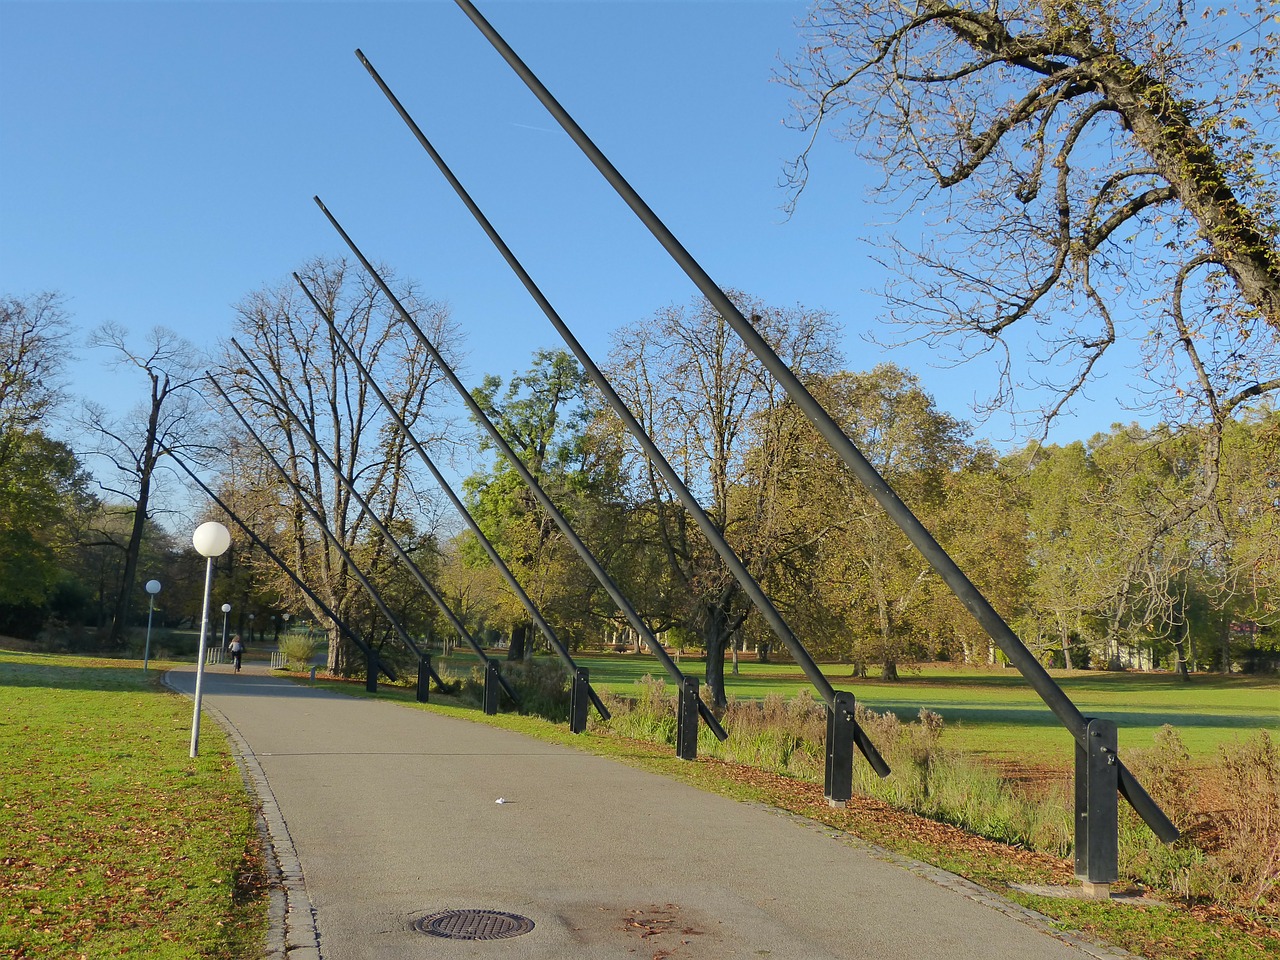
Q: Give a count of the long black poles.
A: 7